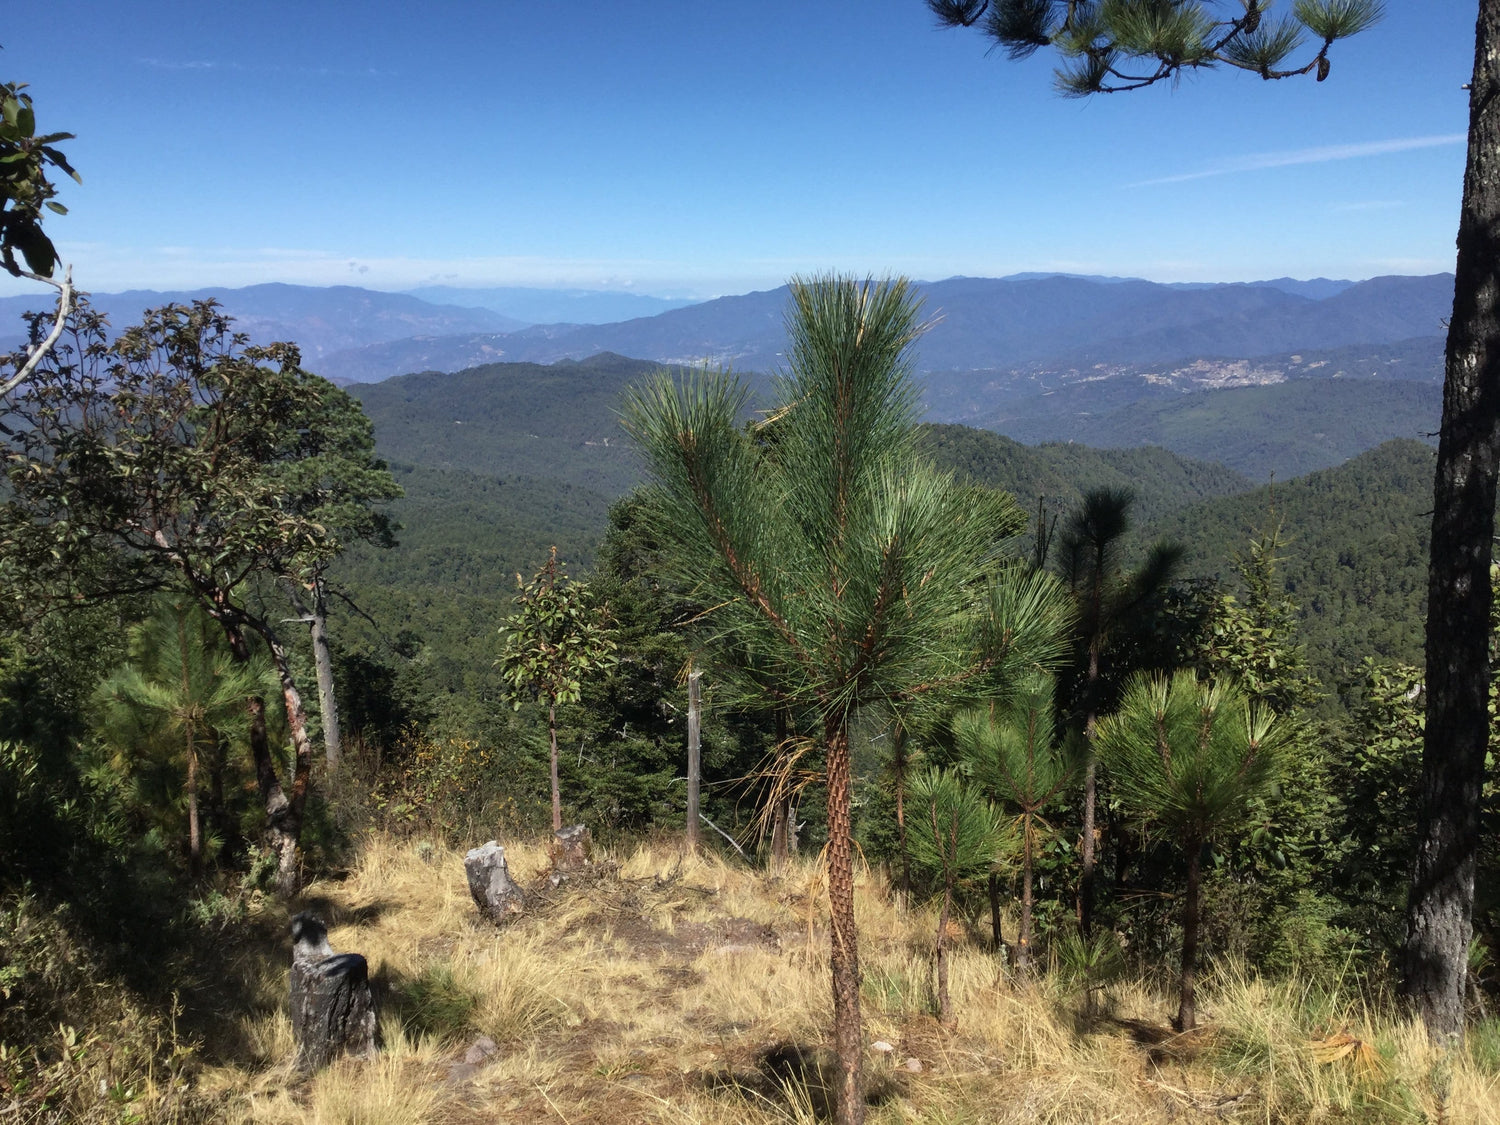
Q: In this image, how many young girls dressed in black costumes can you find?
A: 0